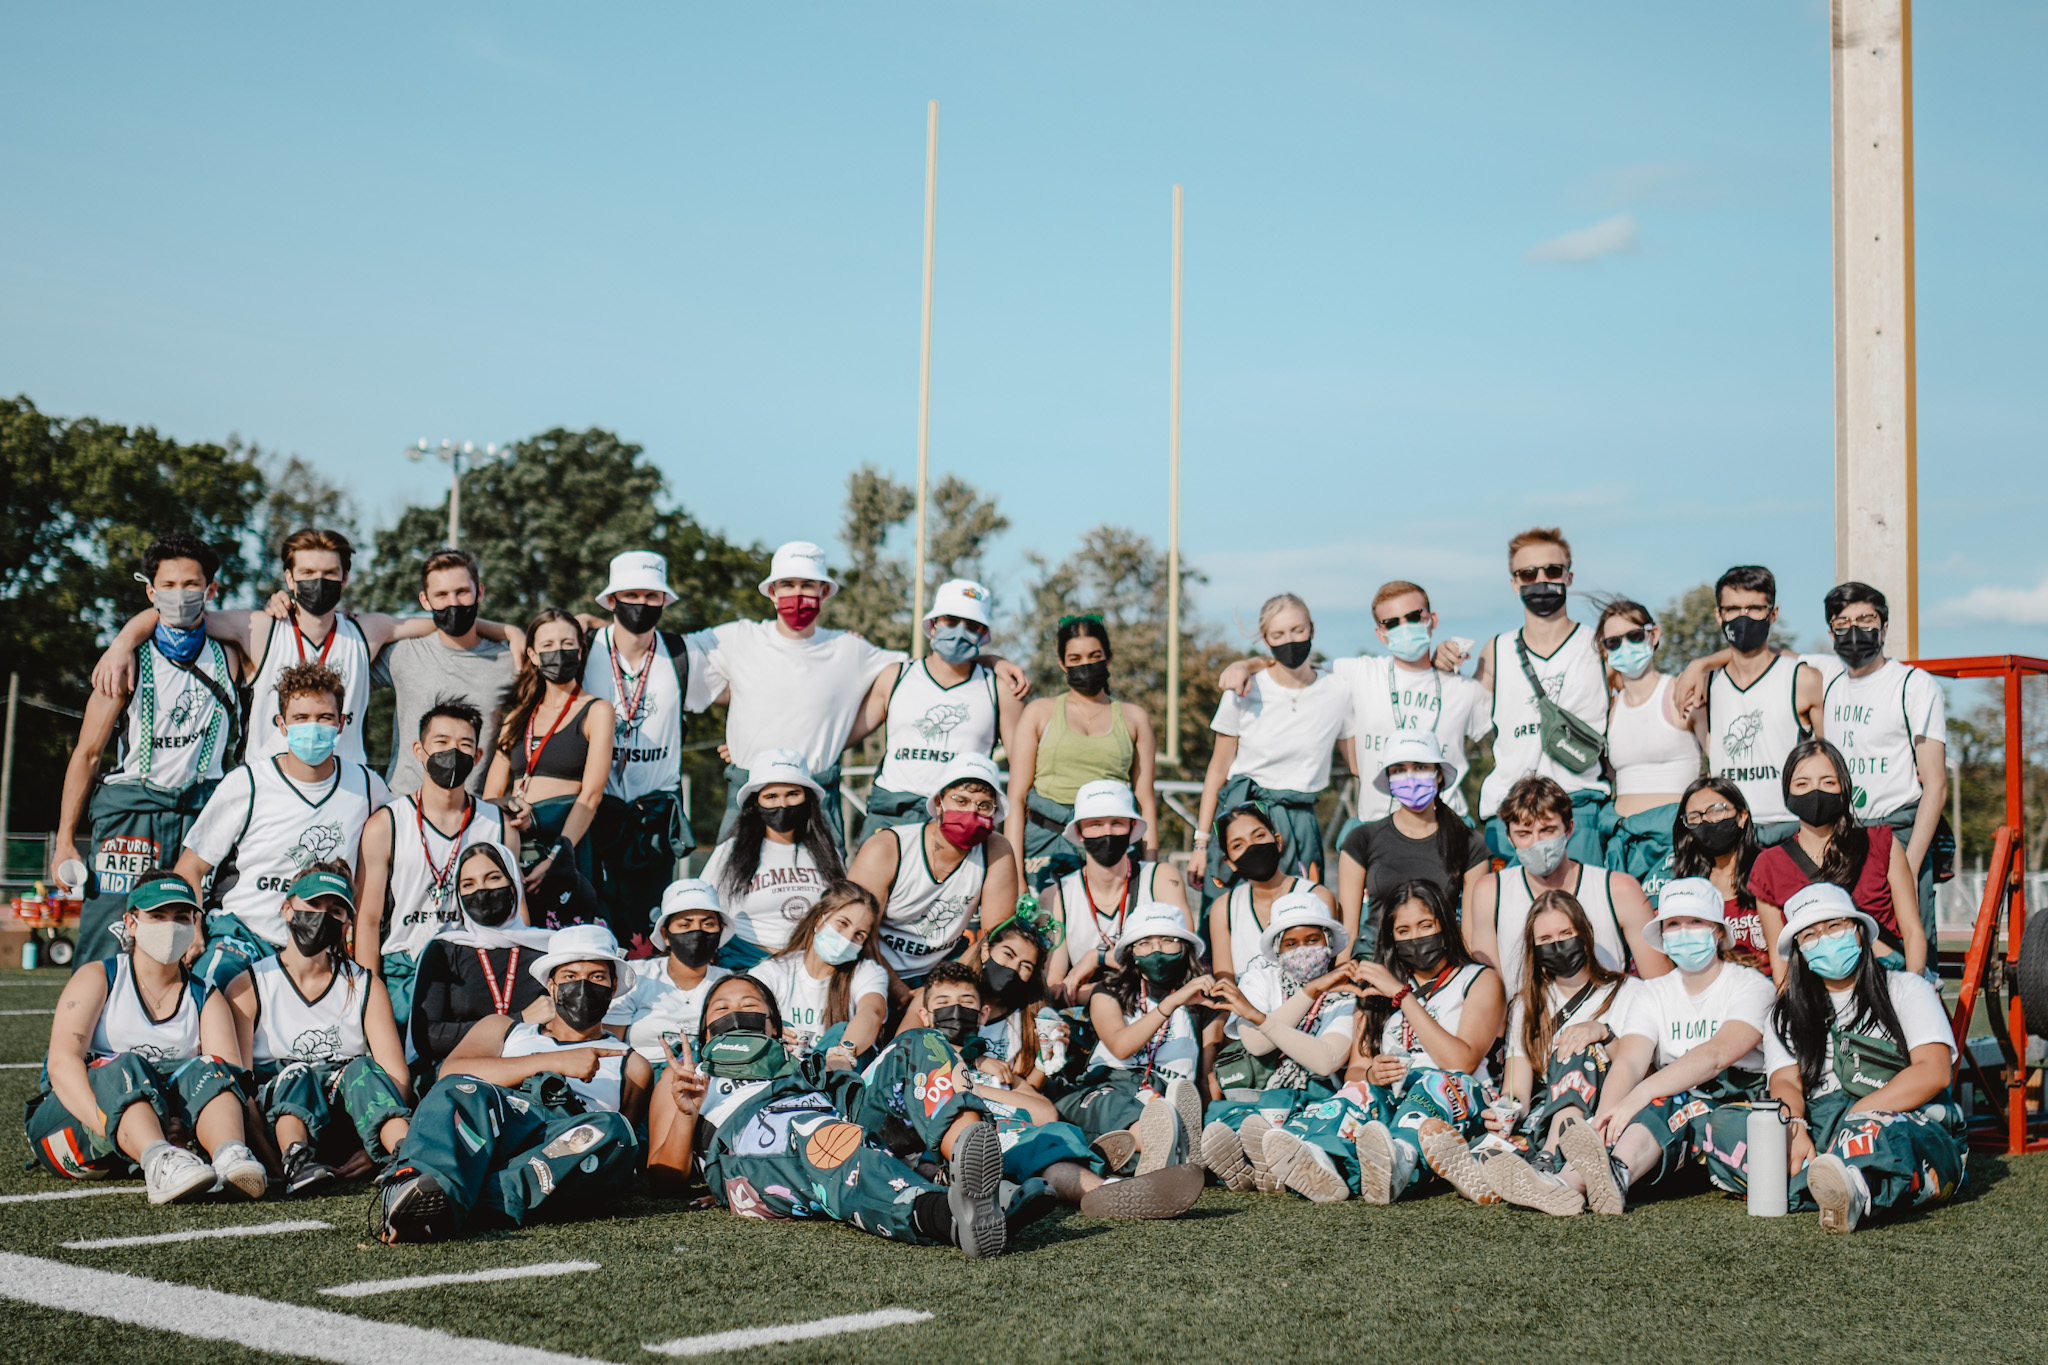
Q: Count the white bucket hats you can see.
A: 13